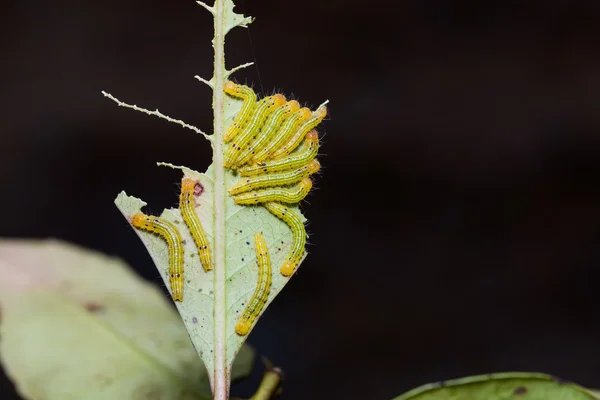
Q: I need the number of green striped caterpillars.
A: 12